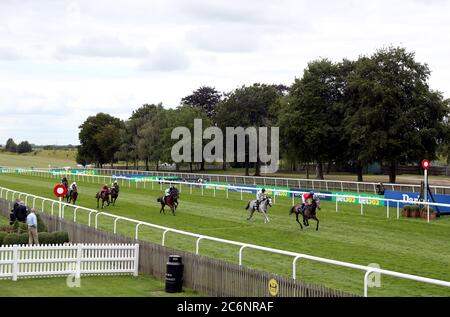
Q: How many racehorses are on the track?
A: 7